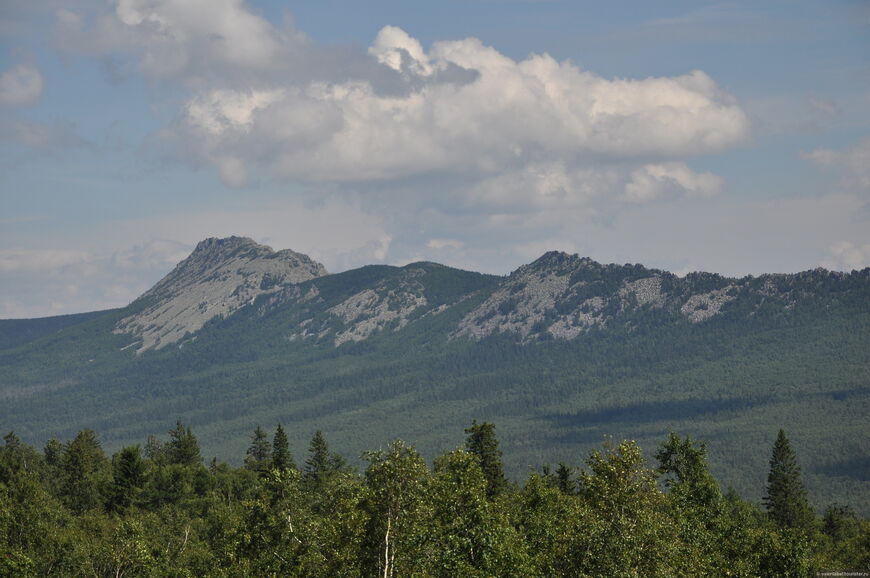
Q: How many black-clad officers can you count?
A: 0